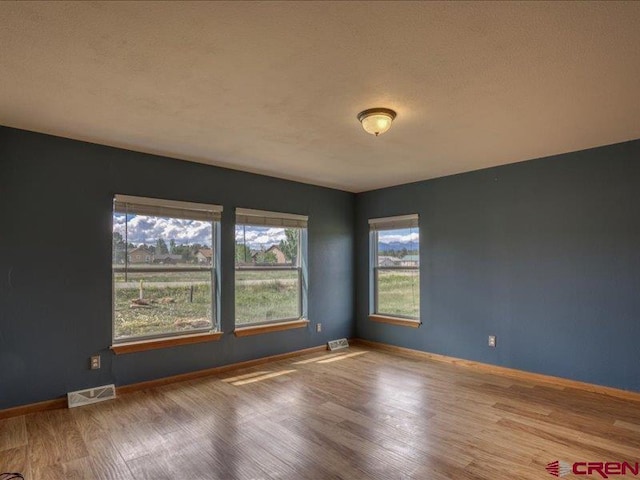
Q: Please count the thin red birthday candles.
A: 0